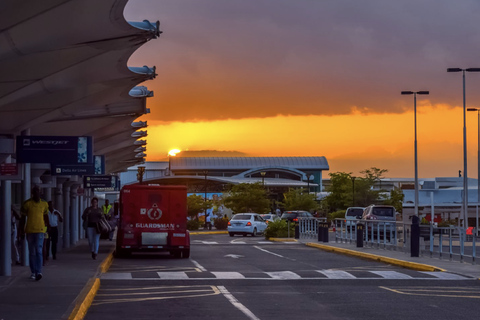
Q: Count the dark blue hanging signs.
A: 3